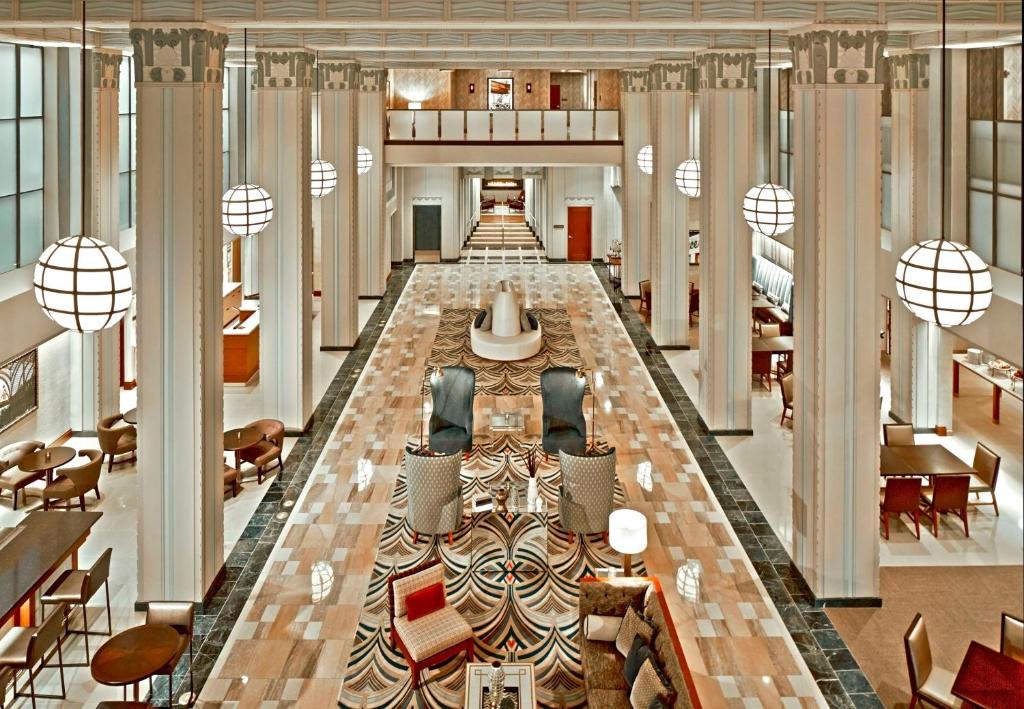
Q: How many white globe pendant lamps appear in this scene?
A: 8